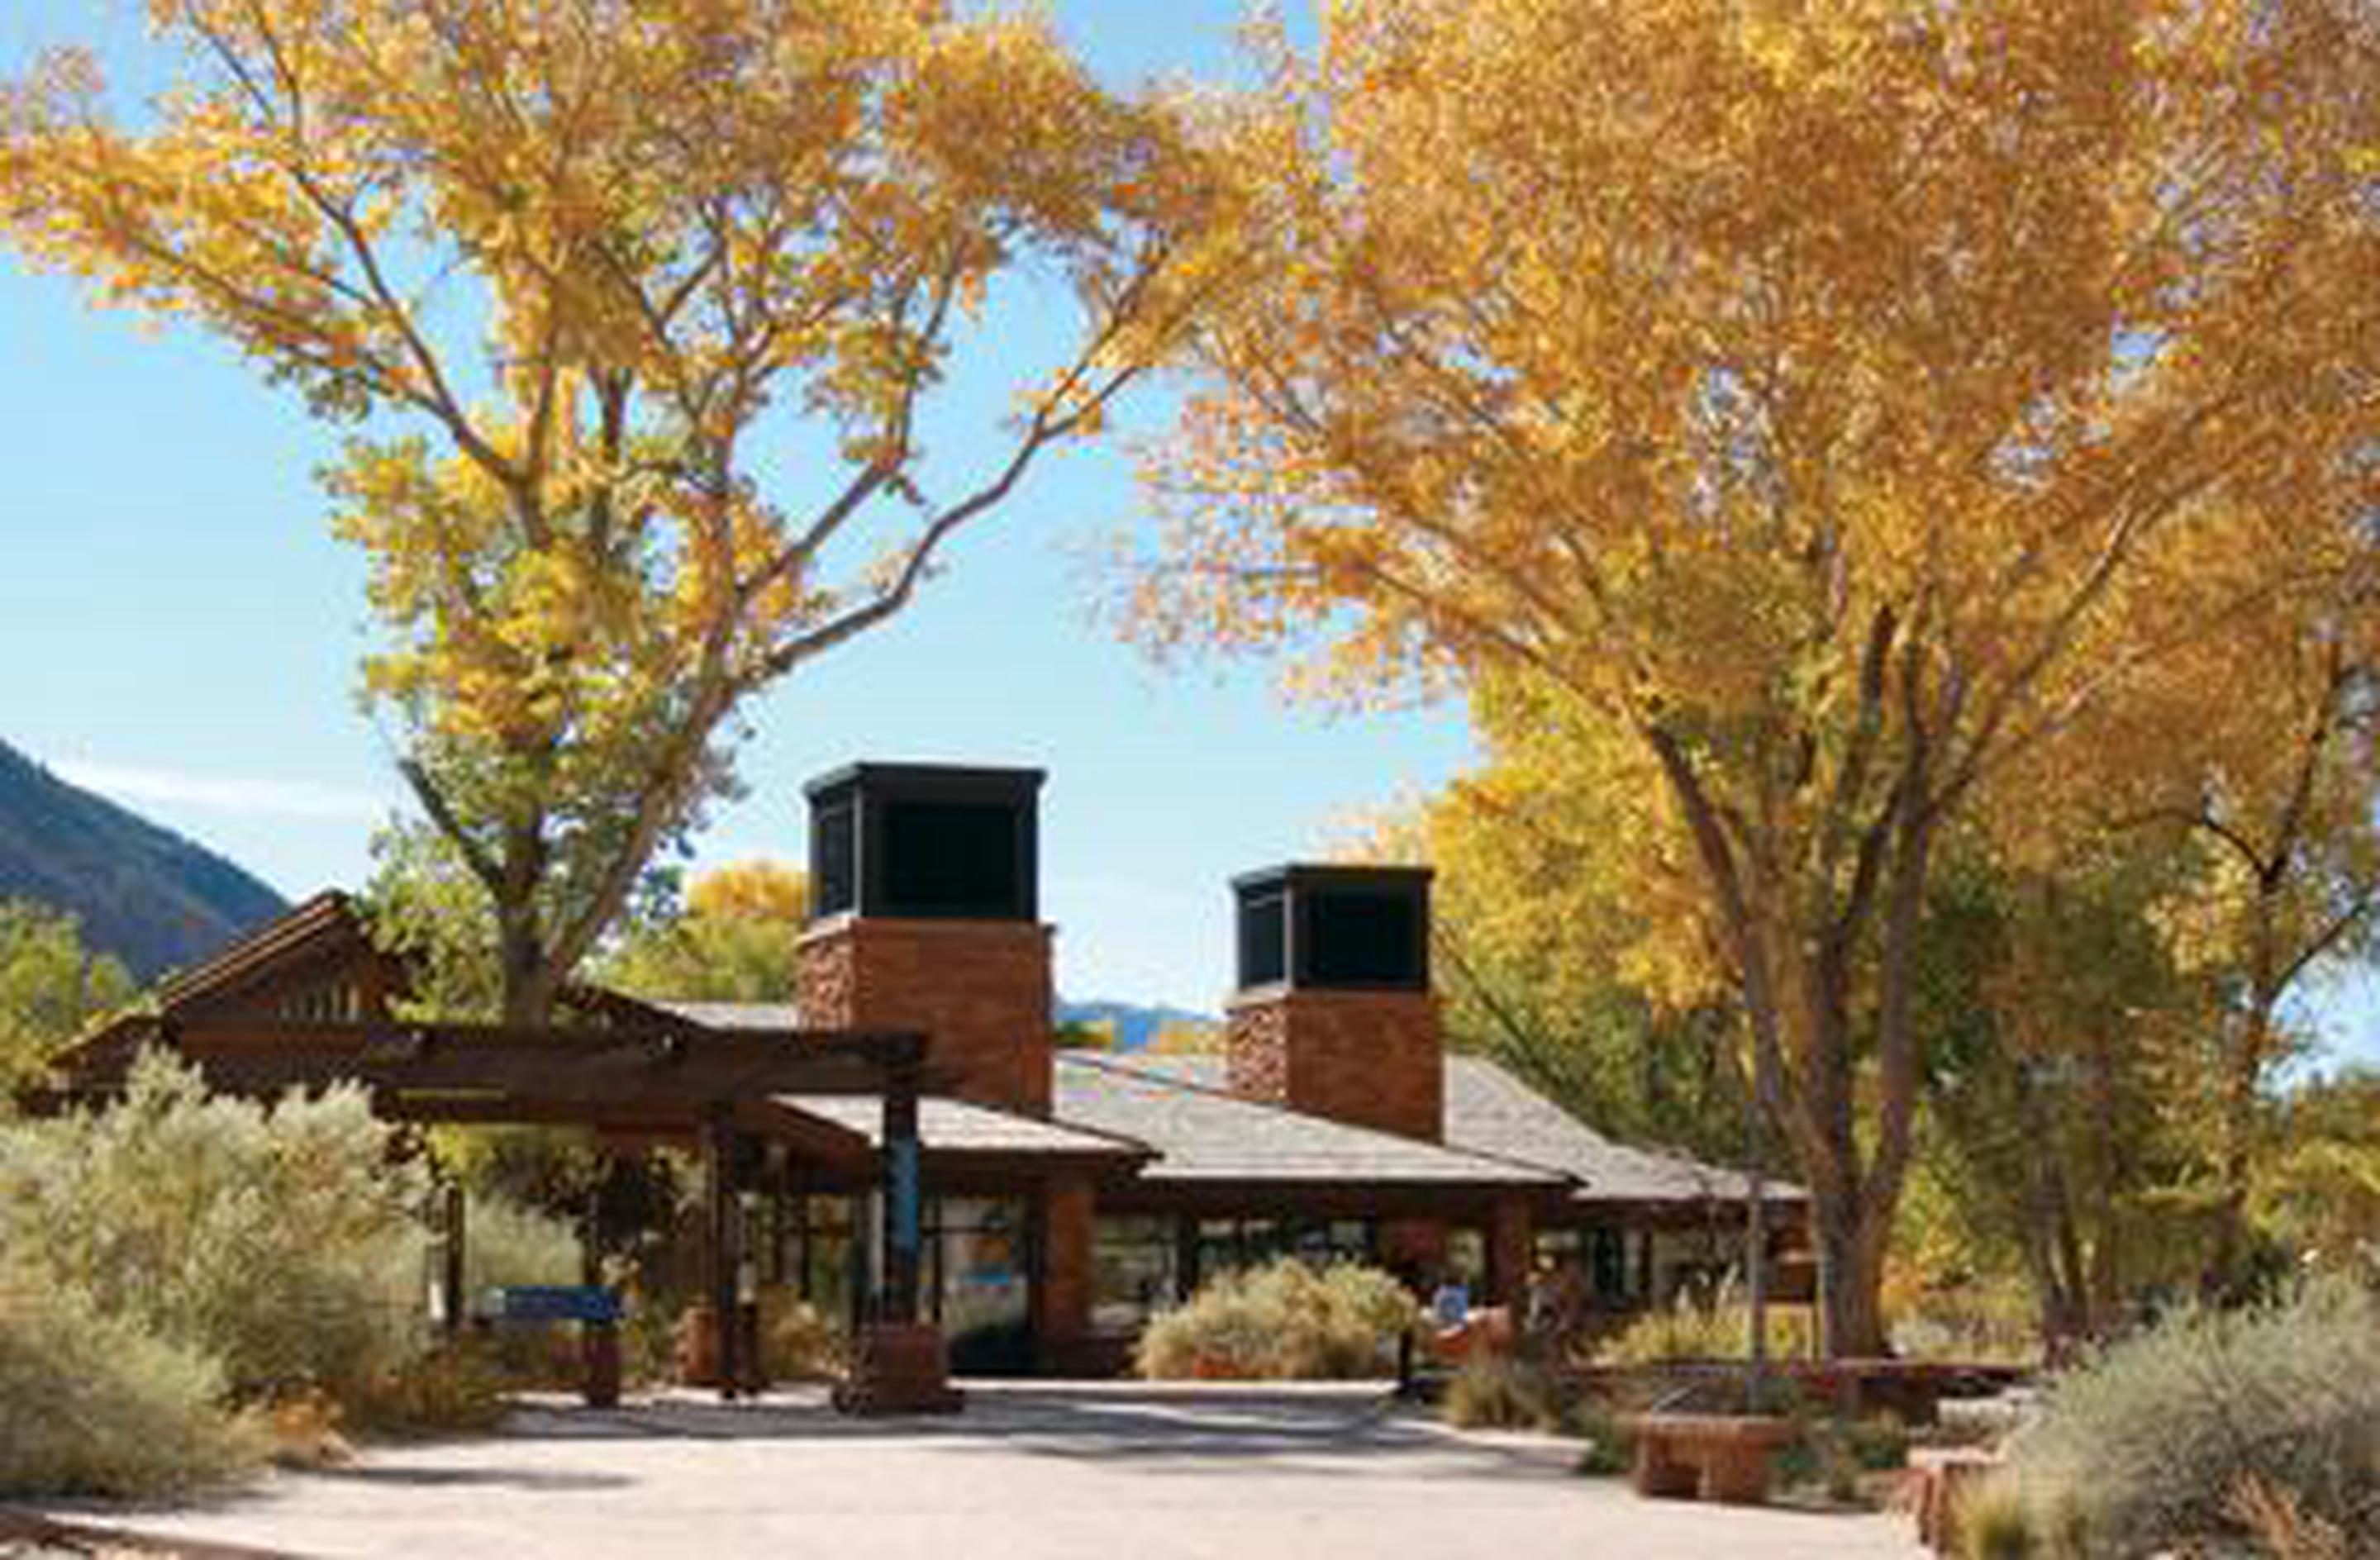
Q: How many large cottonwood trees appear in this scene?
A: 2